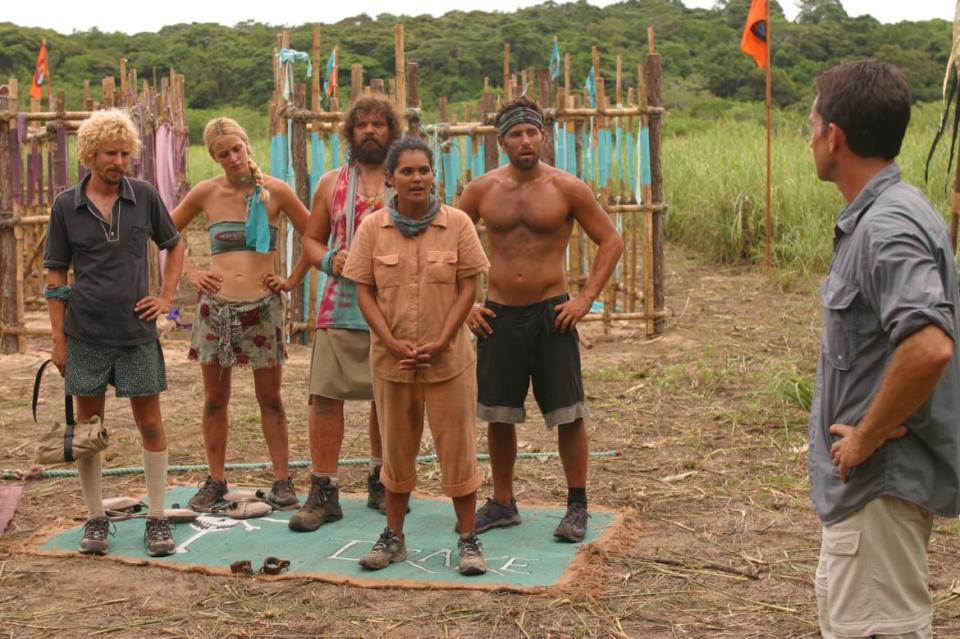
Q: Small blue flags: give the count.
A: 3